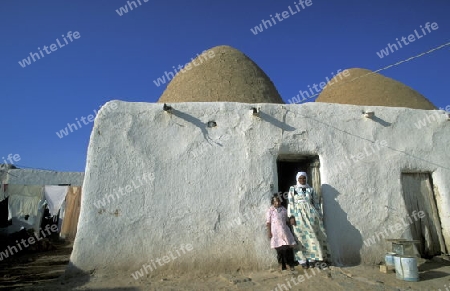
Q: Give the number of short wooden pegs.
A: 3